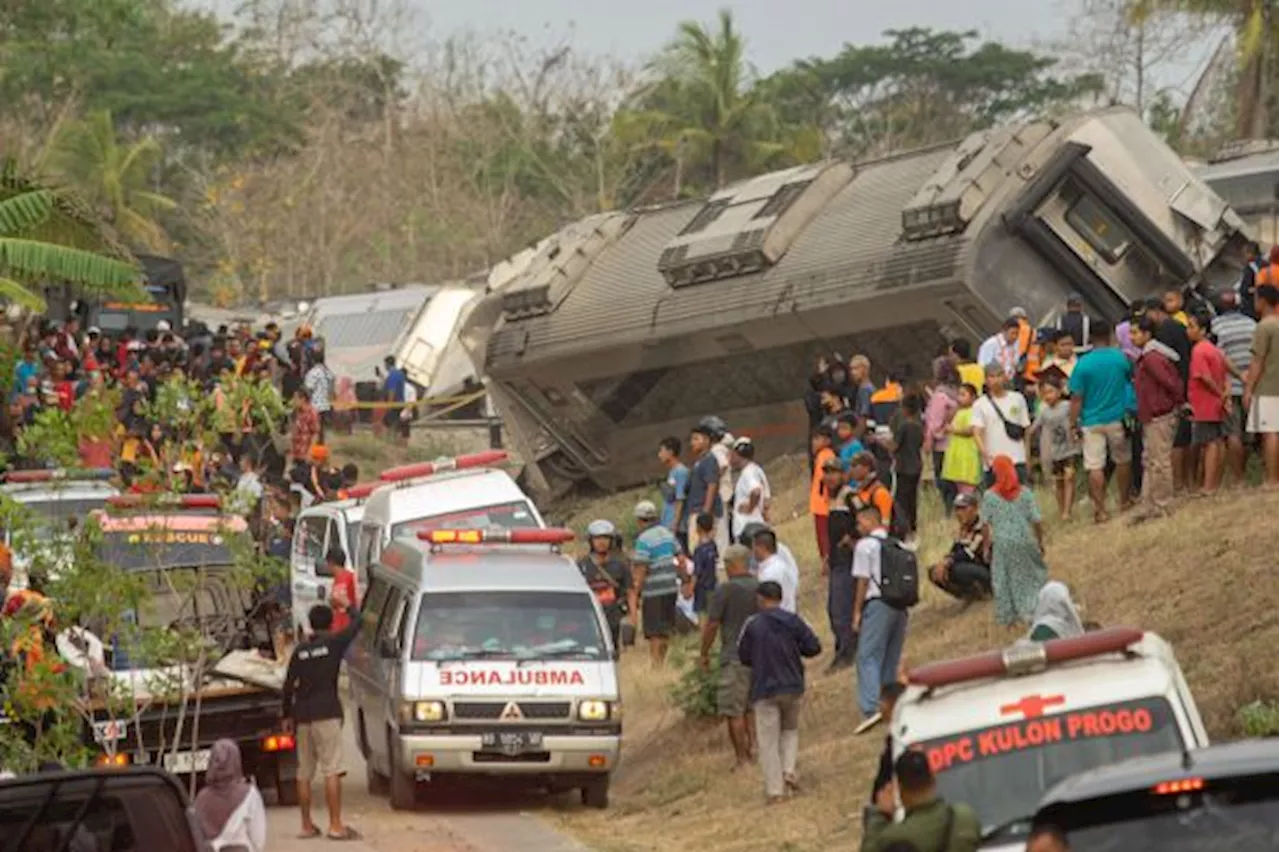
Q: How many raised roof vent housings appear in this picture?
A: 3